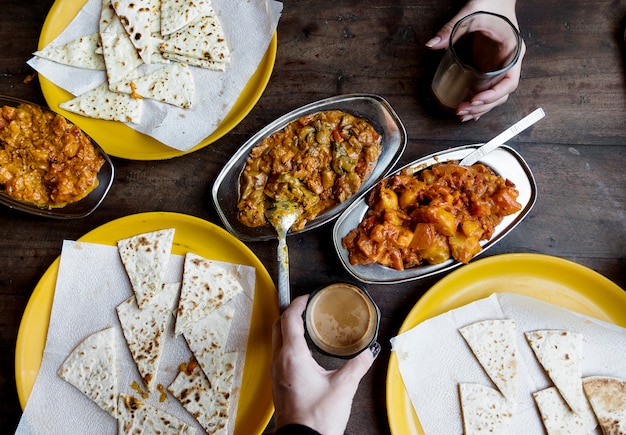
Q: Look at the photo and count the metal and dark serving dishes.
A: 3